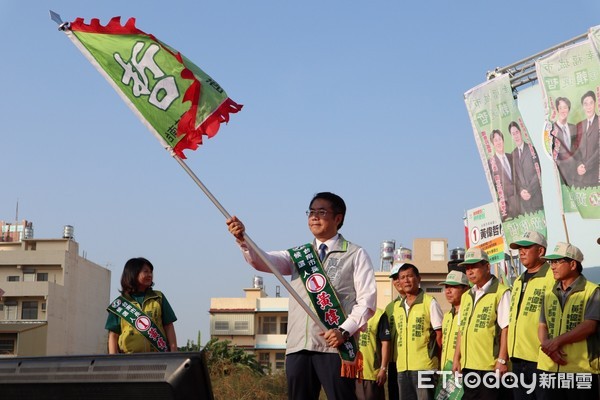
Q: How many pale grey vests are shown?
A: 1